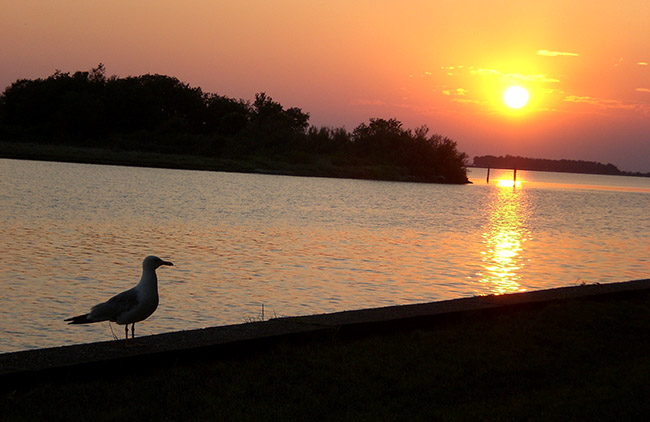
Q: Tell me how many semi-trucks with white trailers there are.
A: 0